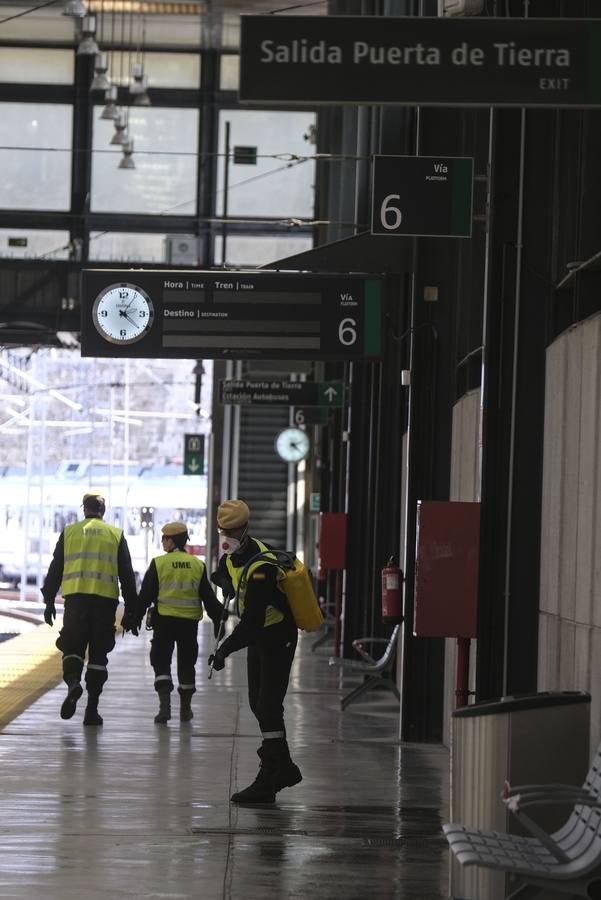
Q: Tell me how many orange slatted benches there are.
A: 0